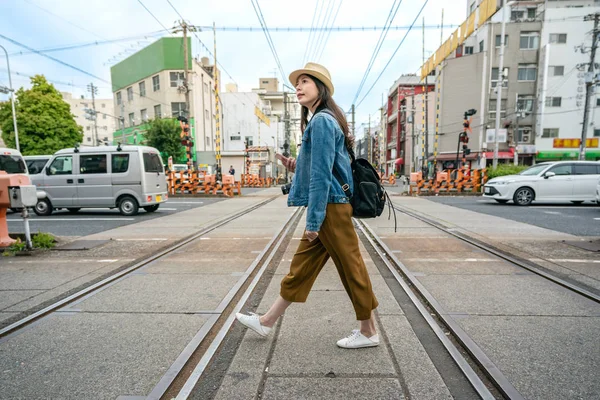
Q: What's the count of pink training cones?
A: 0